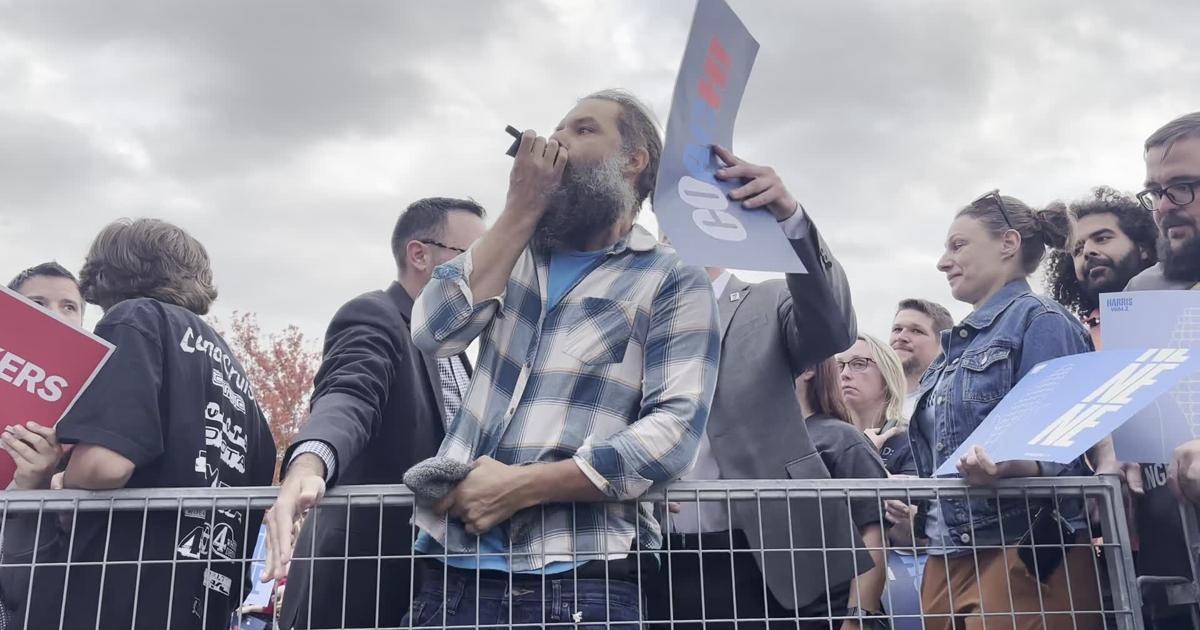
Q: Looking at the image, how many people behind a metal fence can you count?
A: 11